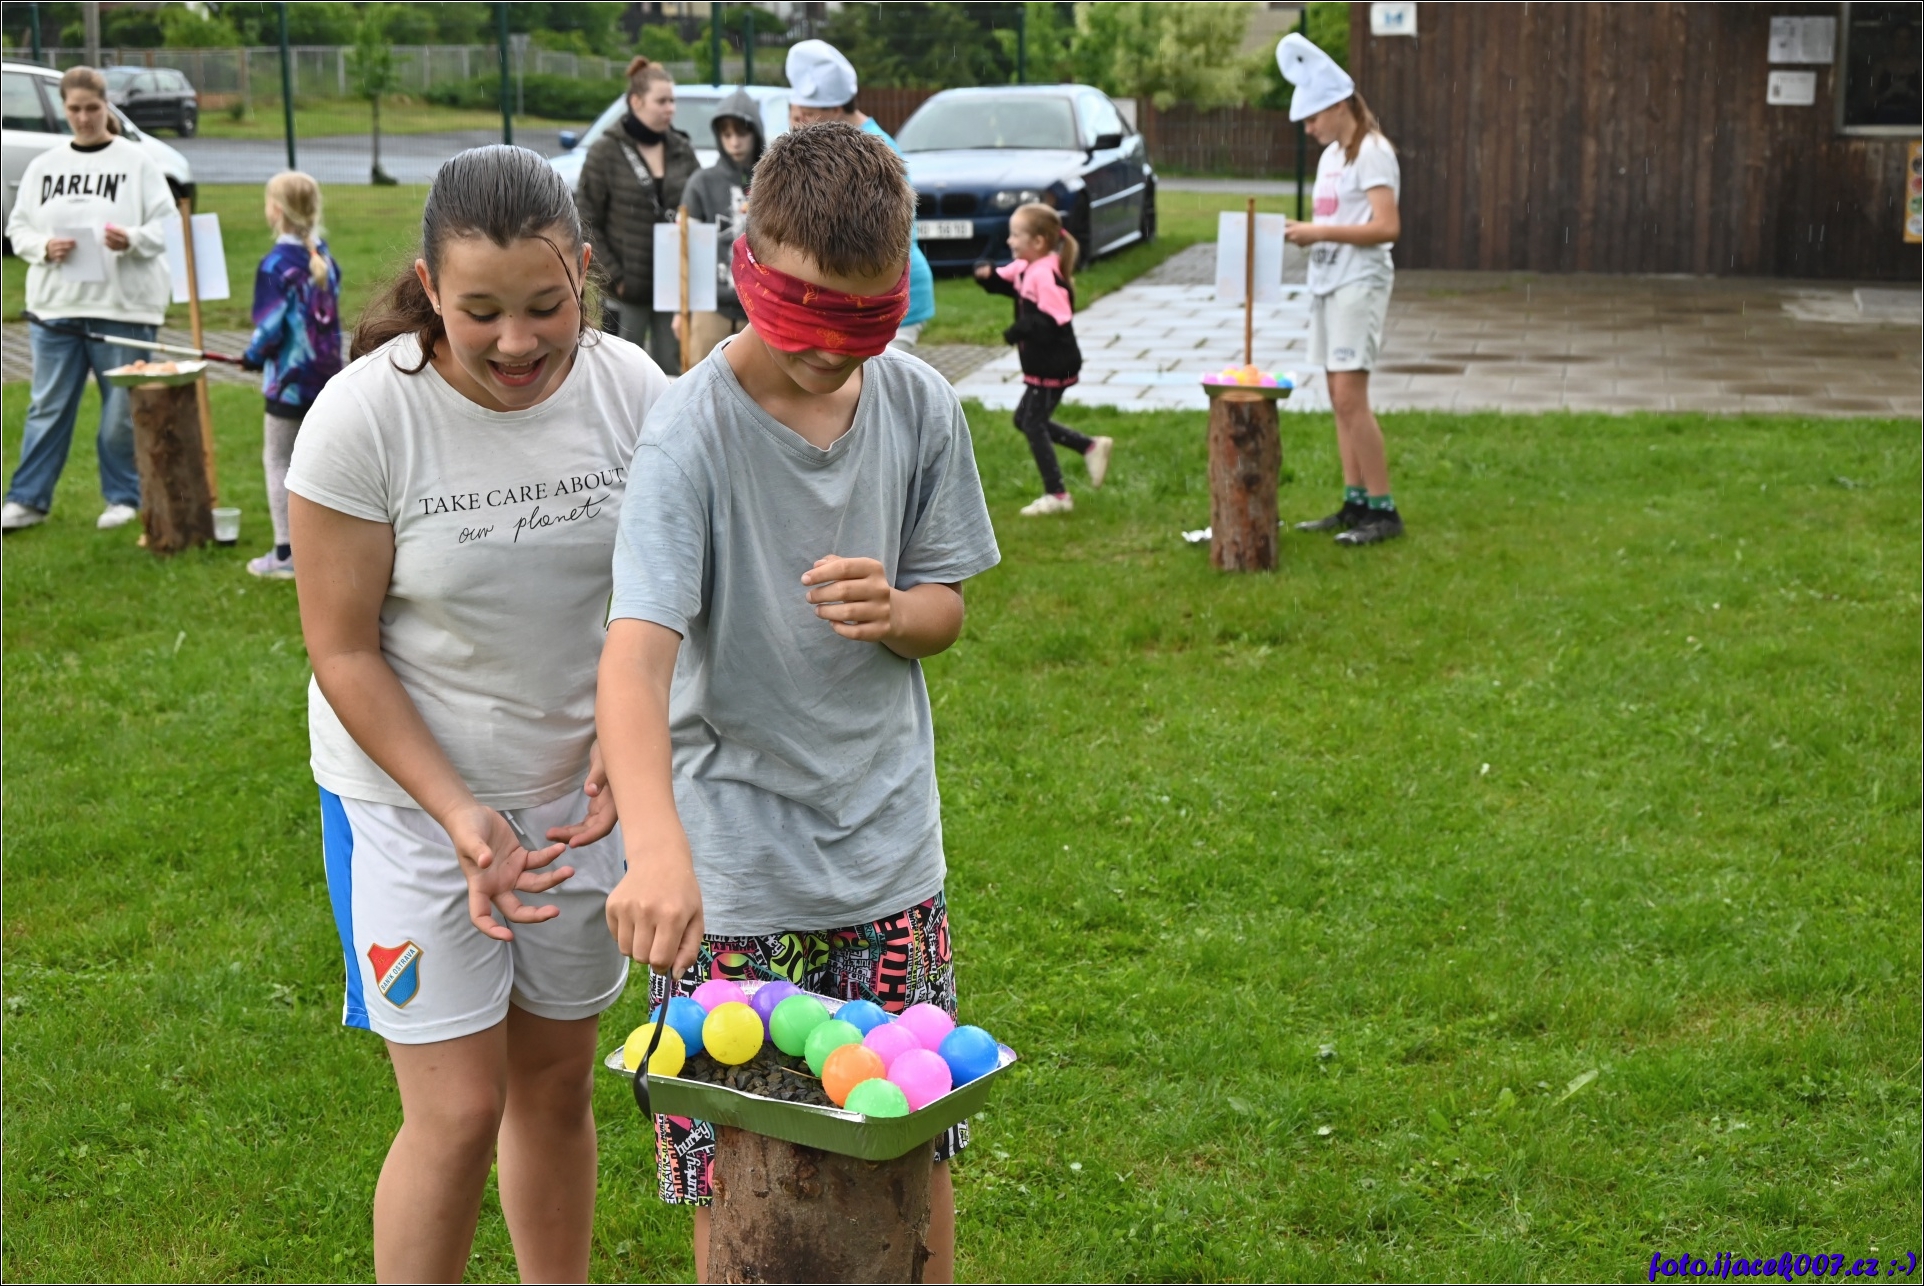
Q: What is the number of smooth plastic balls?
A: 14